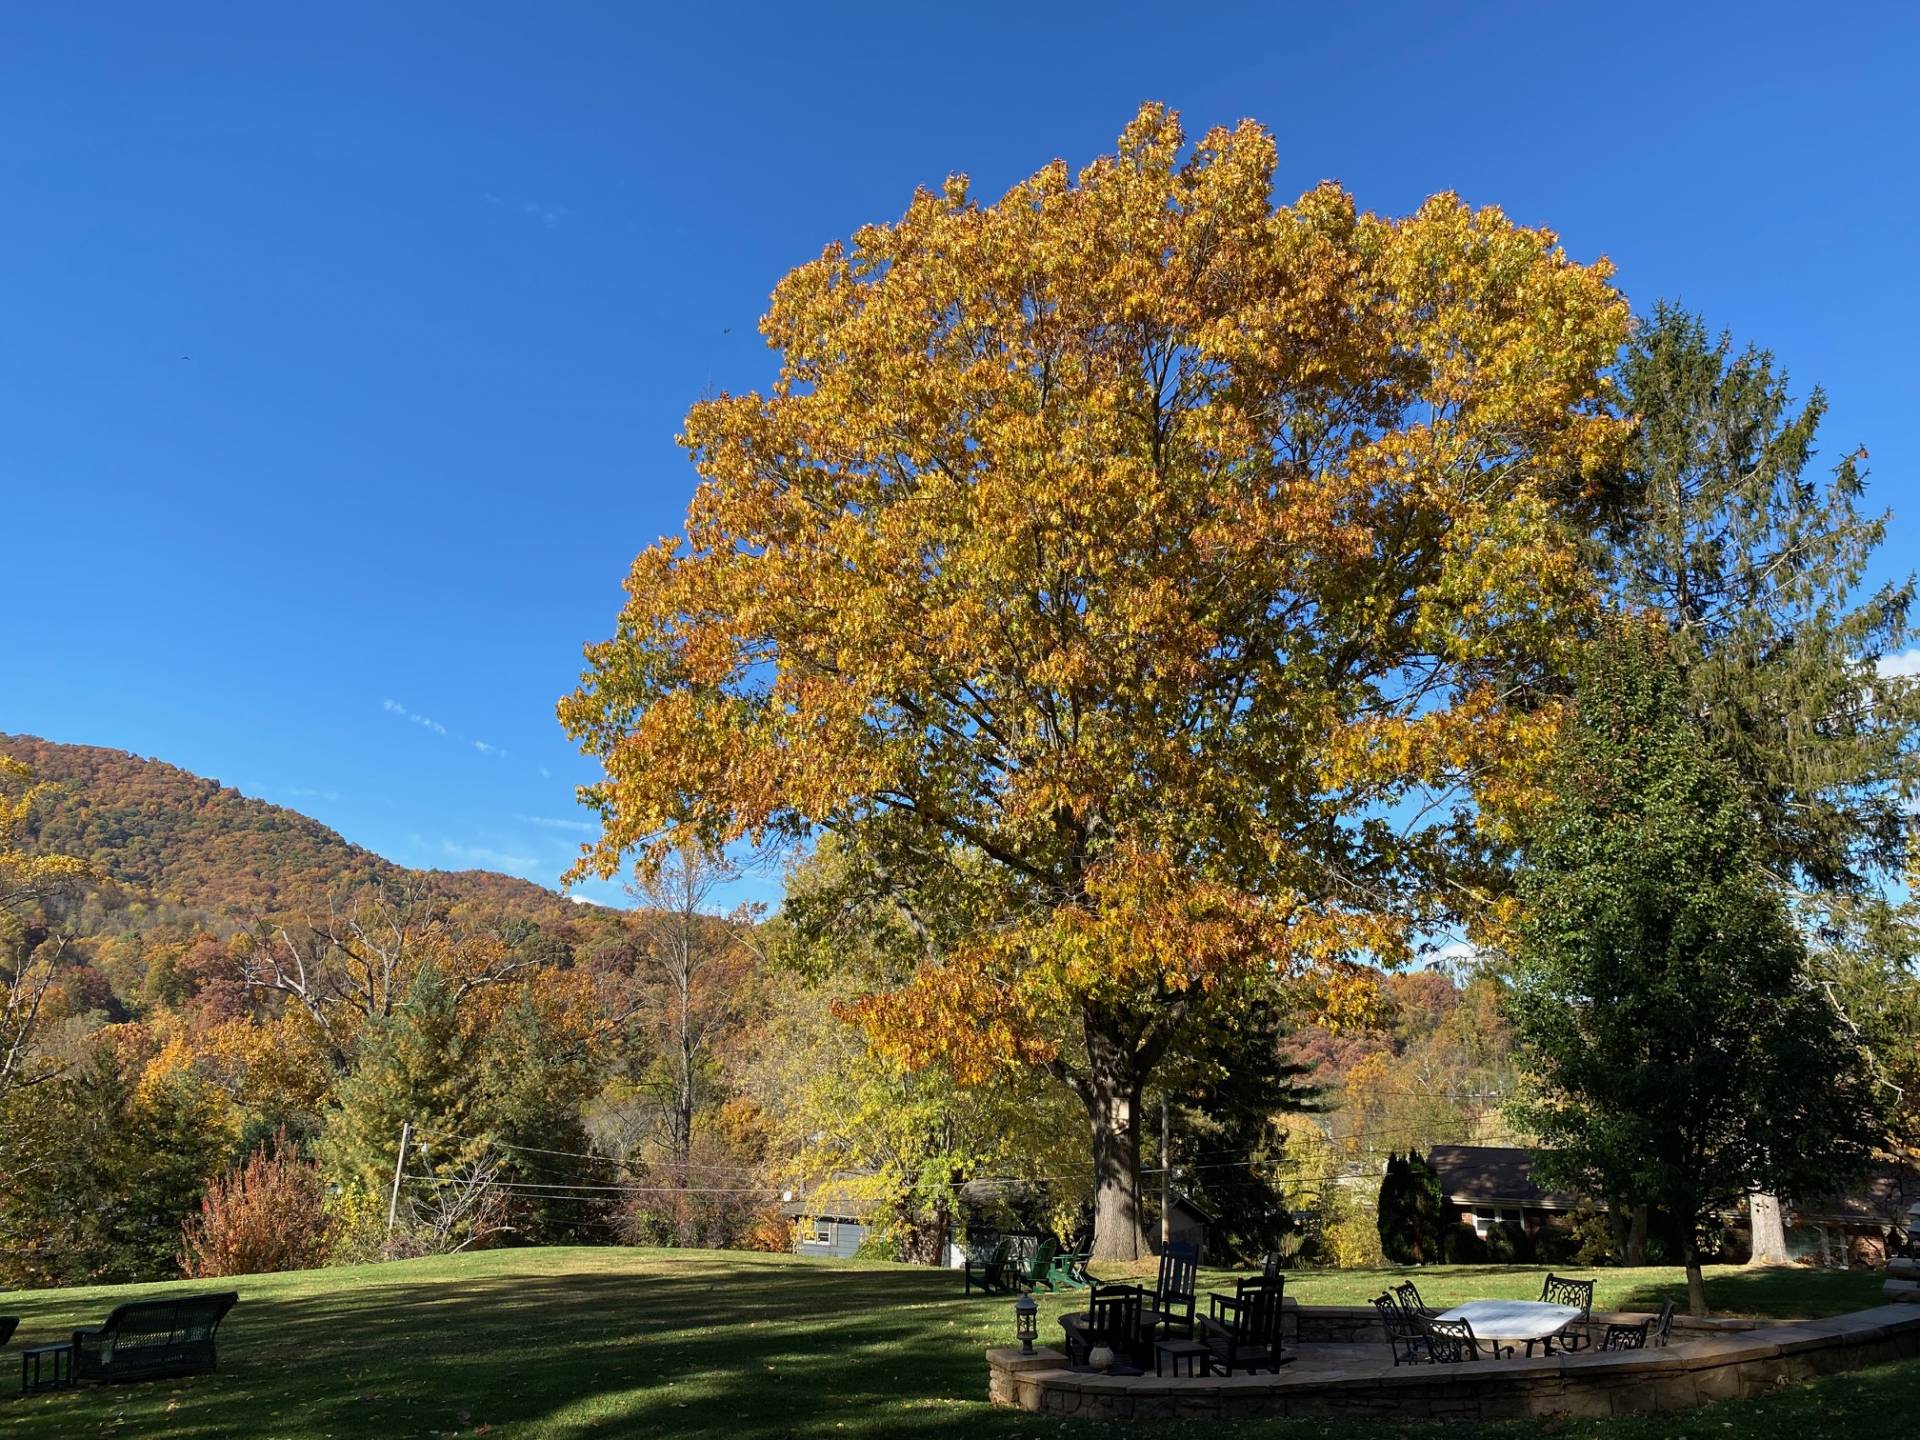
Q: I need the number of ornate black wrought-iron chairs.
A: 6